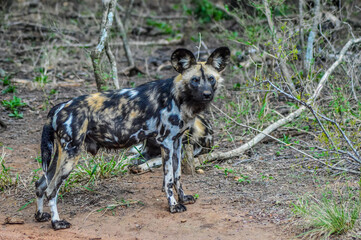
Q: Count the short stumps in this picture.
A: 1